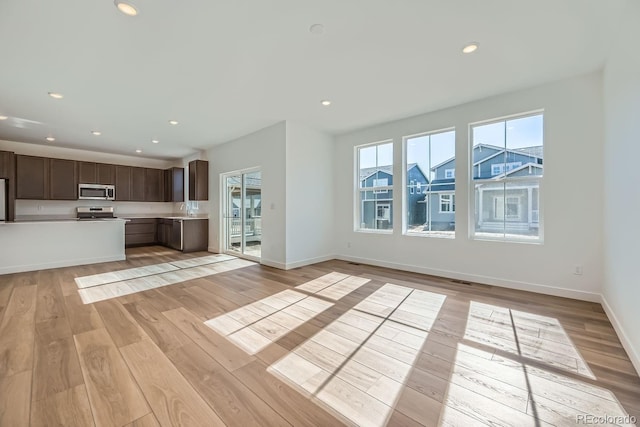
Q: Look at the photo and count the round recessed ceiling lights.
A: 10